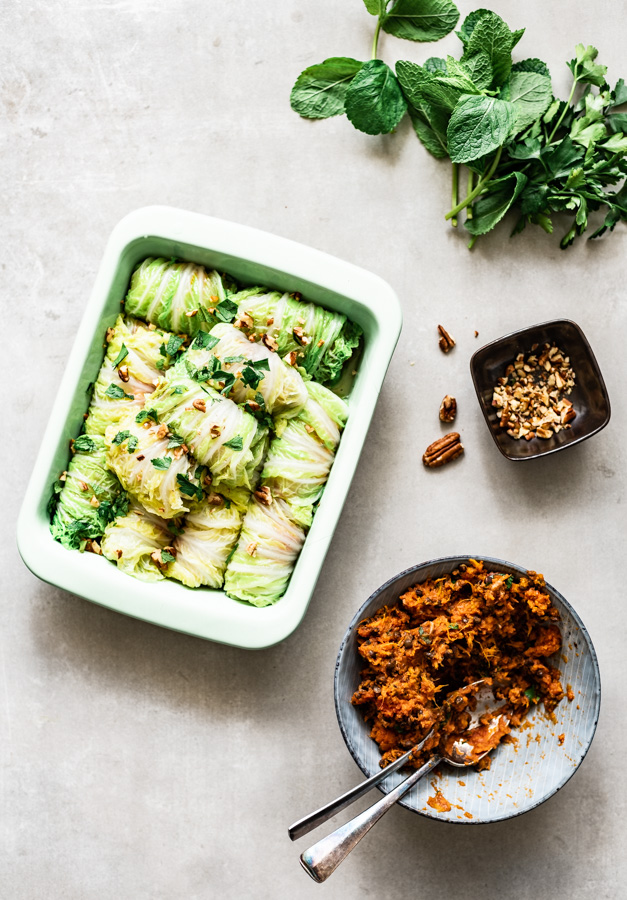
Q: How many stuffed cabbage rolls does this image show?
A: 11